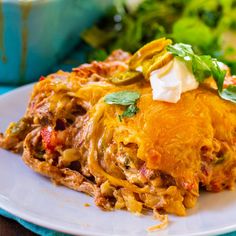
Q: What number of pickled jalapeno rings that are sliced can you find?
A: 3